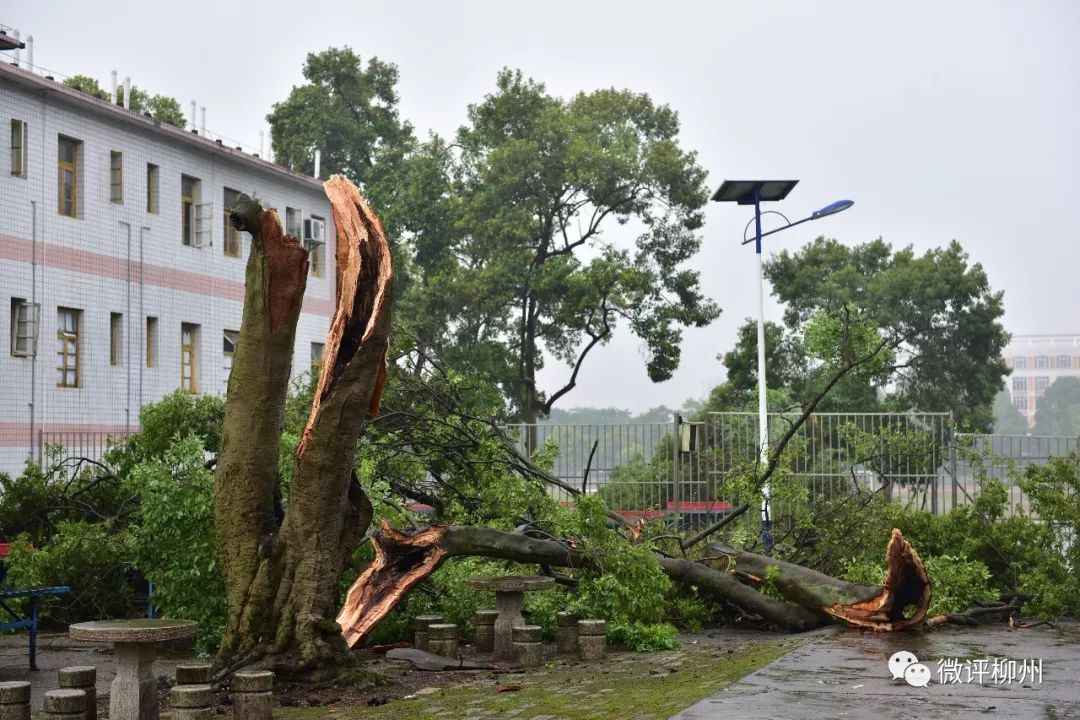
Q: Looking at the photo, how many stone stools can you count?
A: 12